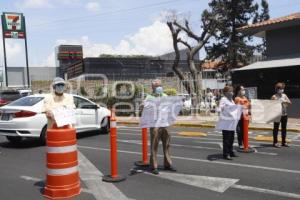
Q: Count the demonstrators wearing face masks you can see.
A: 5